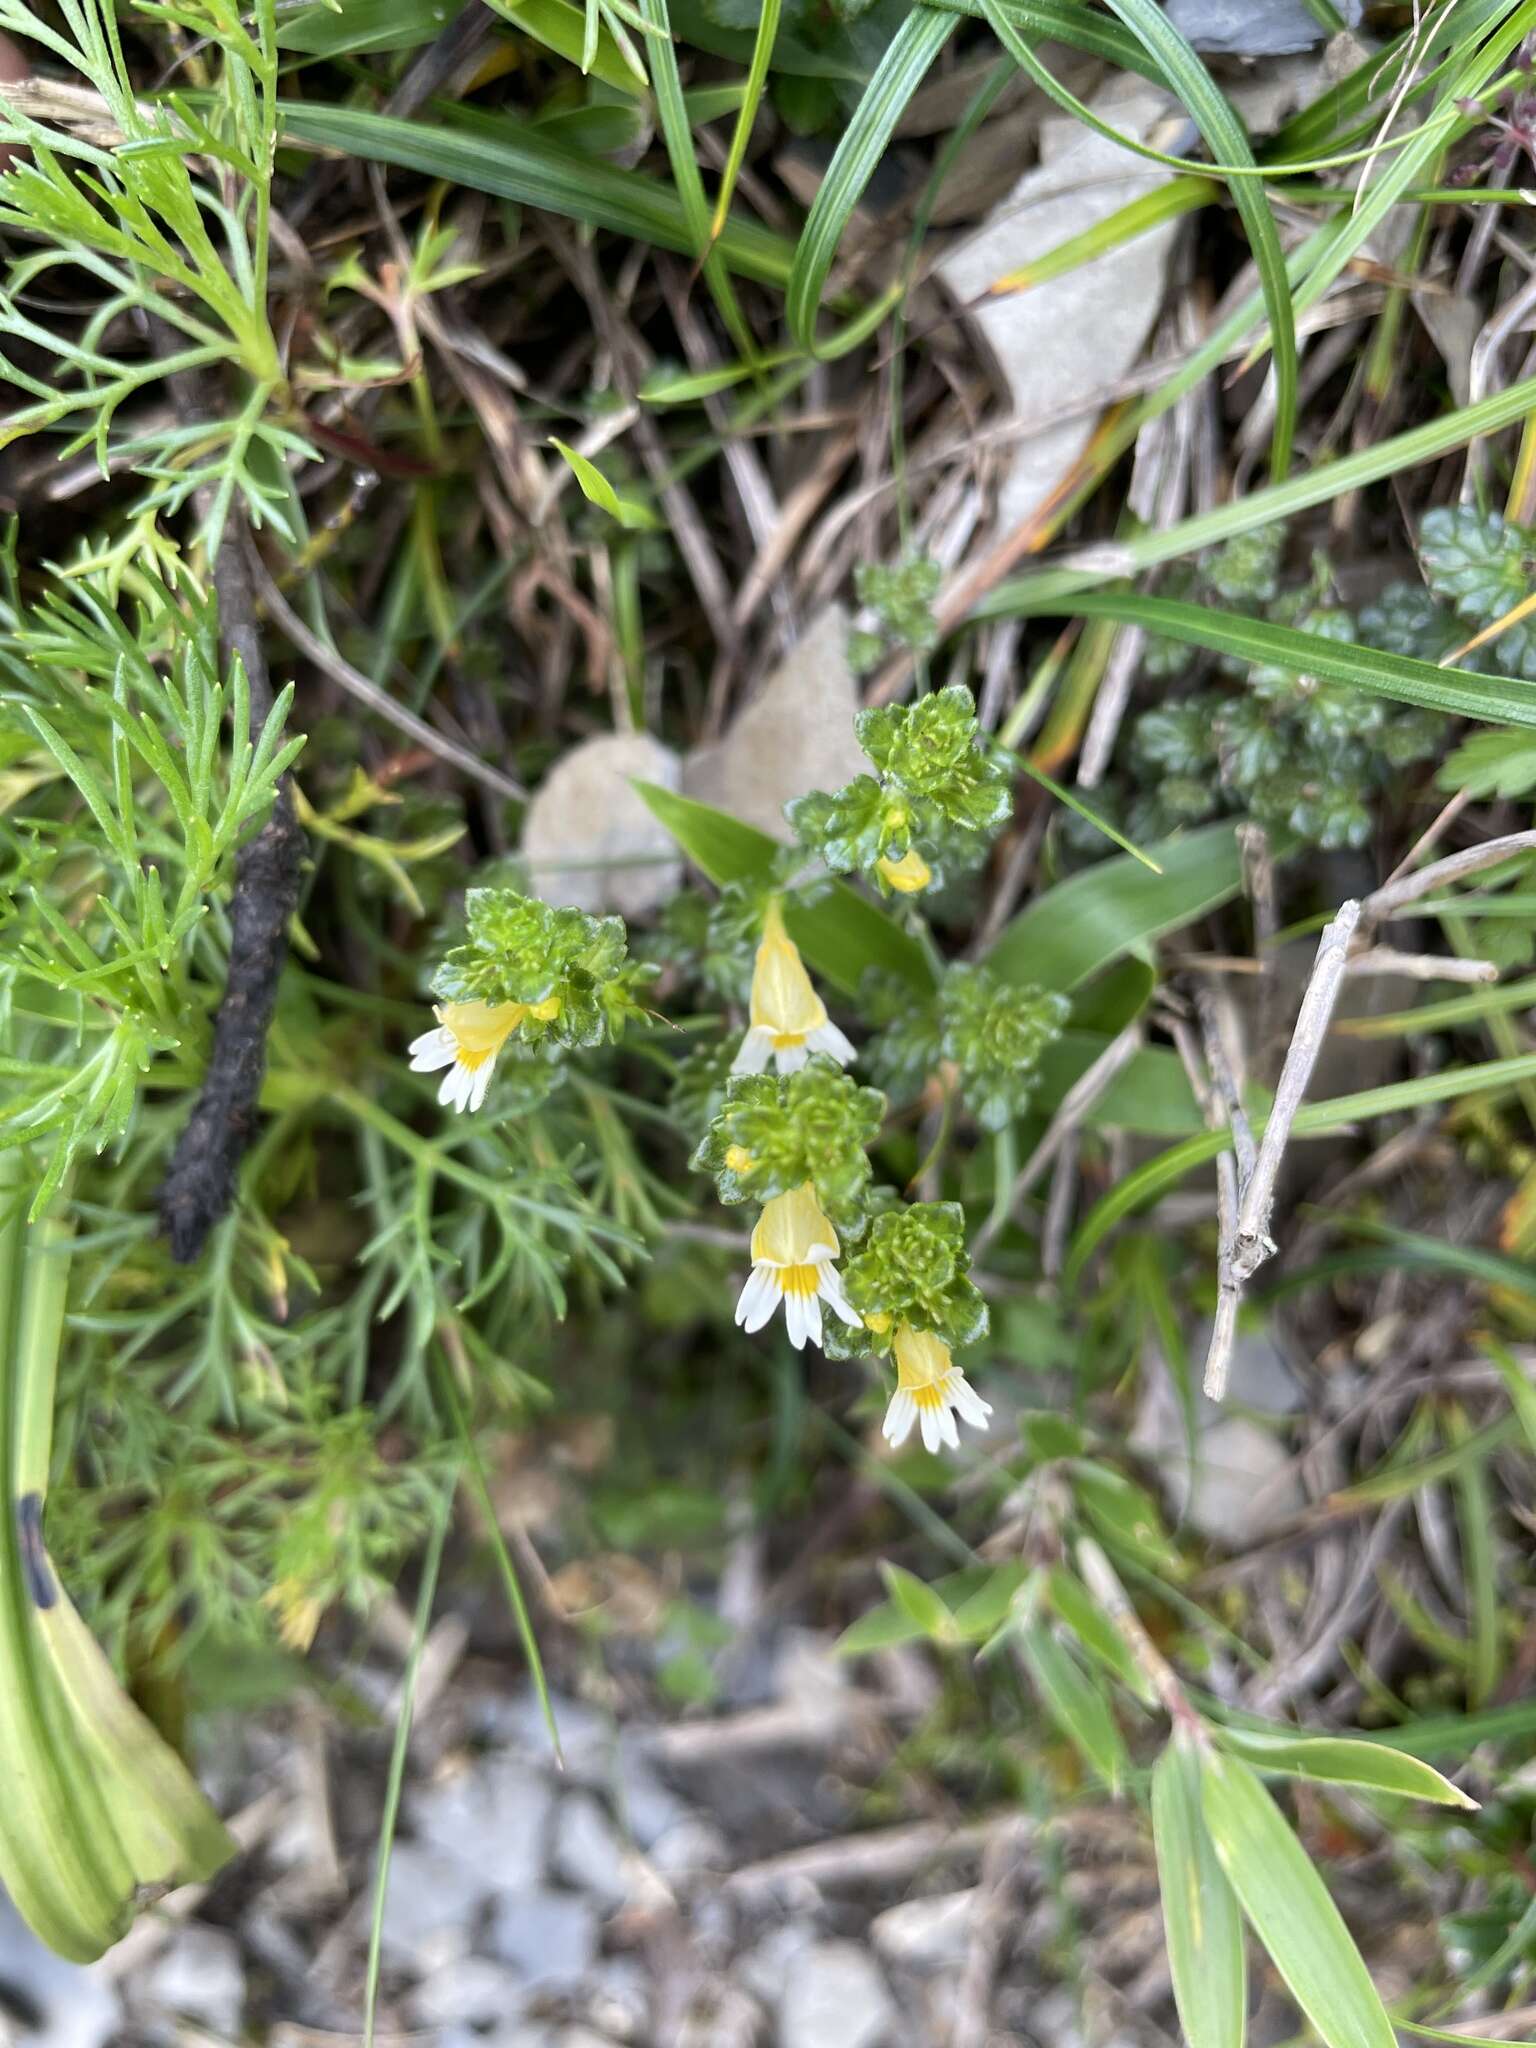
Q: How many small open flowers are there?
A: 4